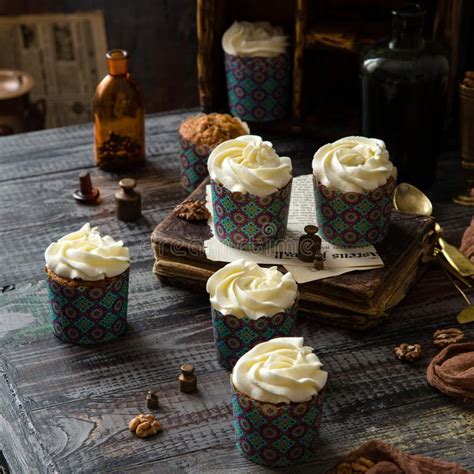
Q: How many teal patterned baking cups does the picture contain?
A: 7